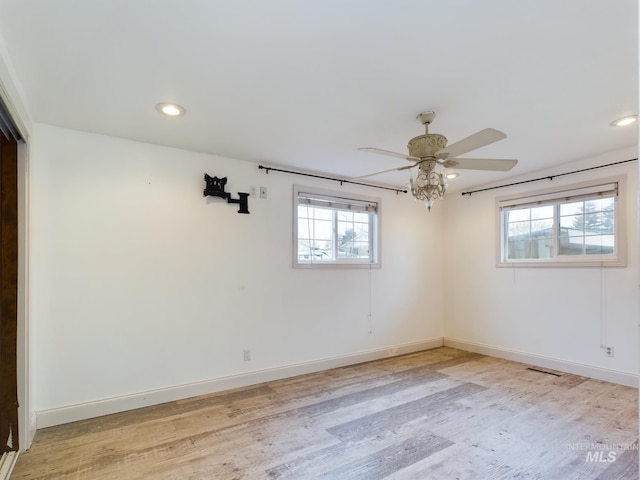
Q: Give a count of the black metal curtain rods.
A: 2